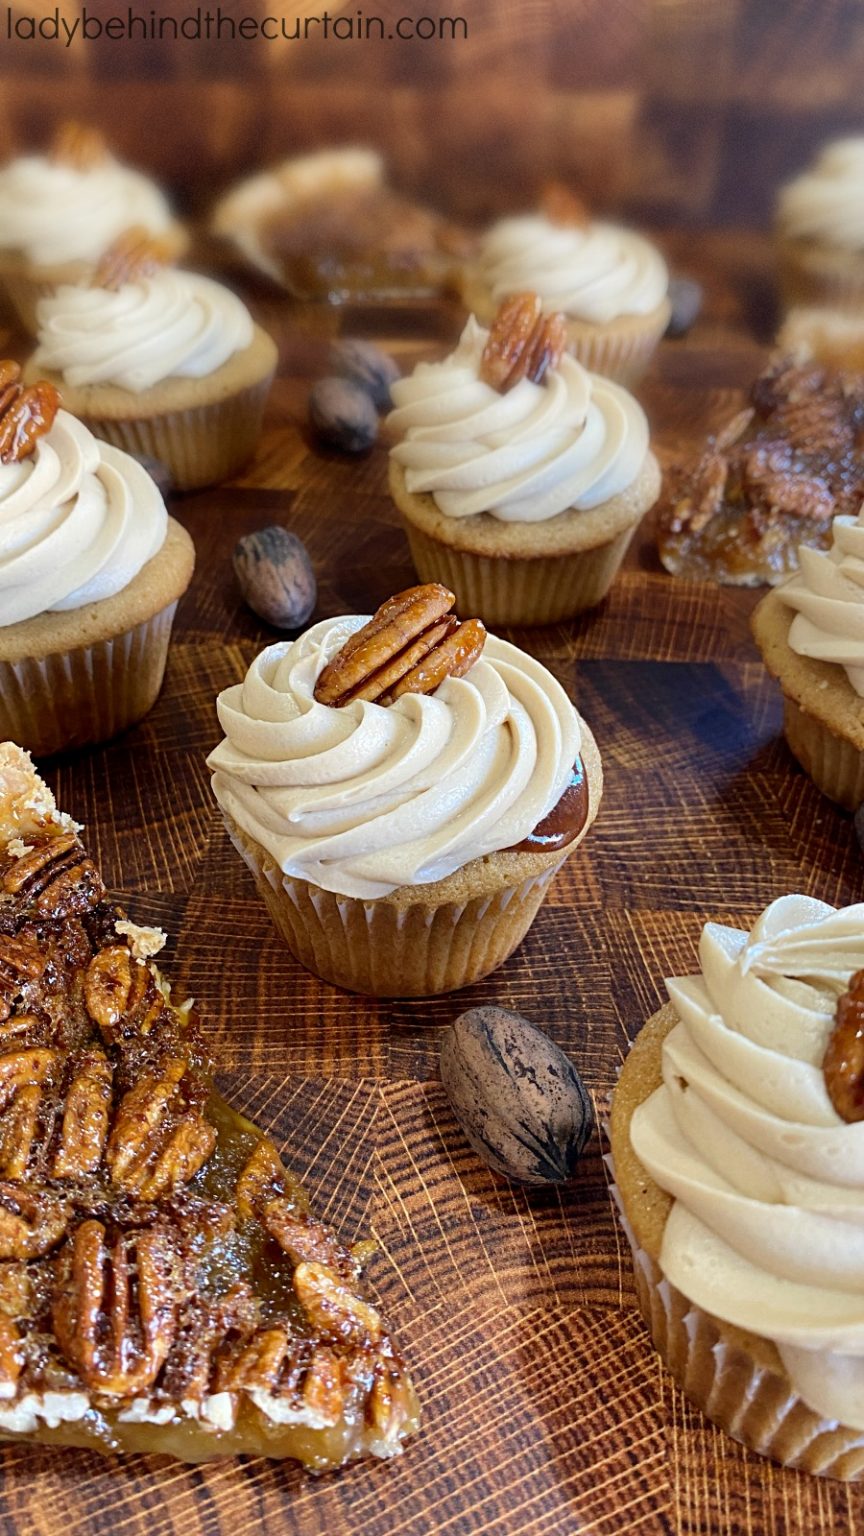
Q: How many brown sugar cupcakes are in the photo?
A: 9